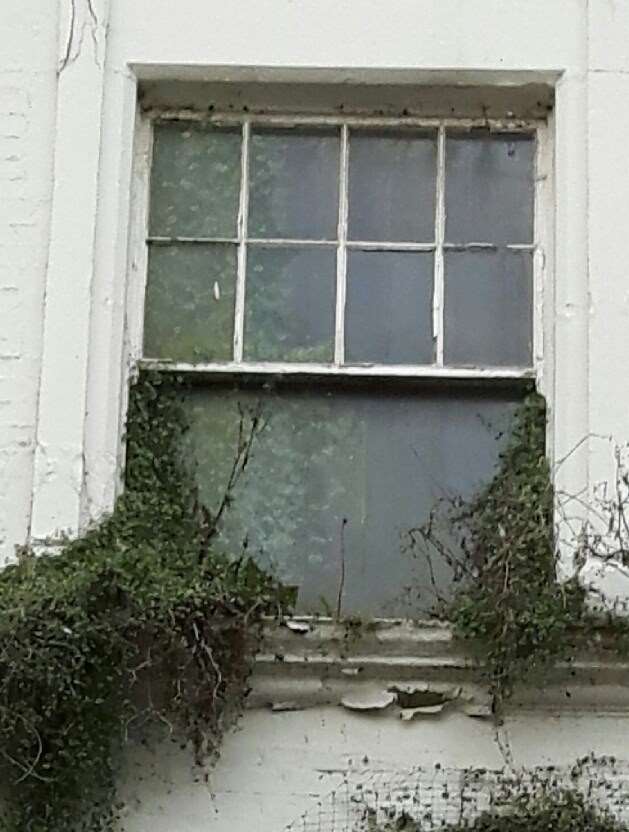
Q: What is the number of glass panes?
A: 9